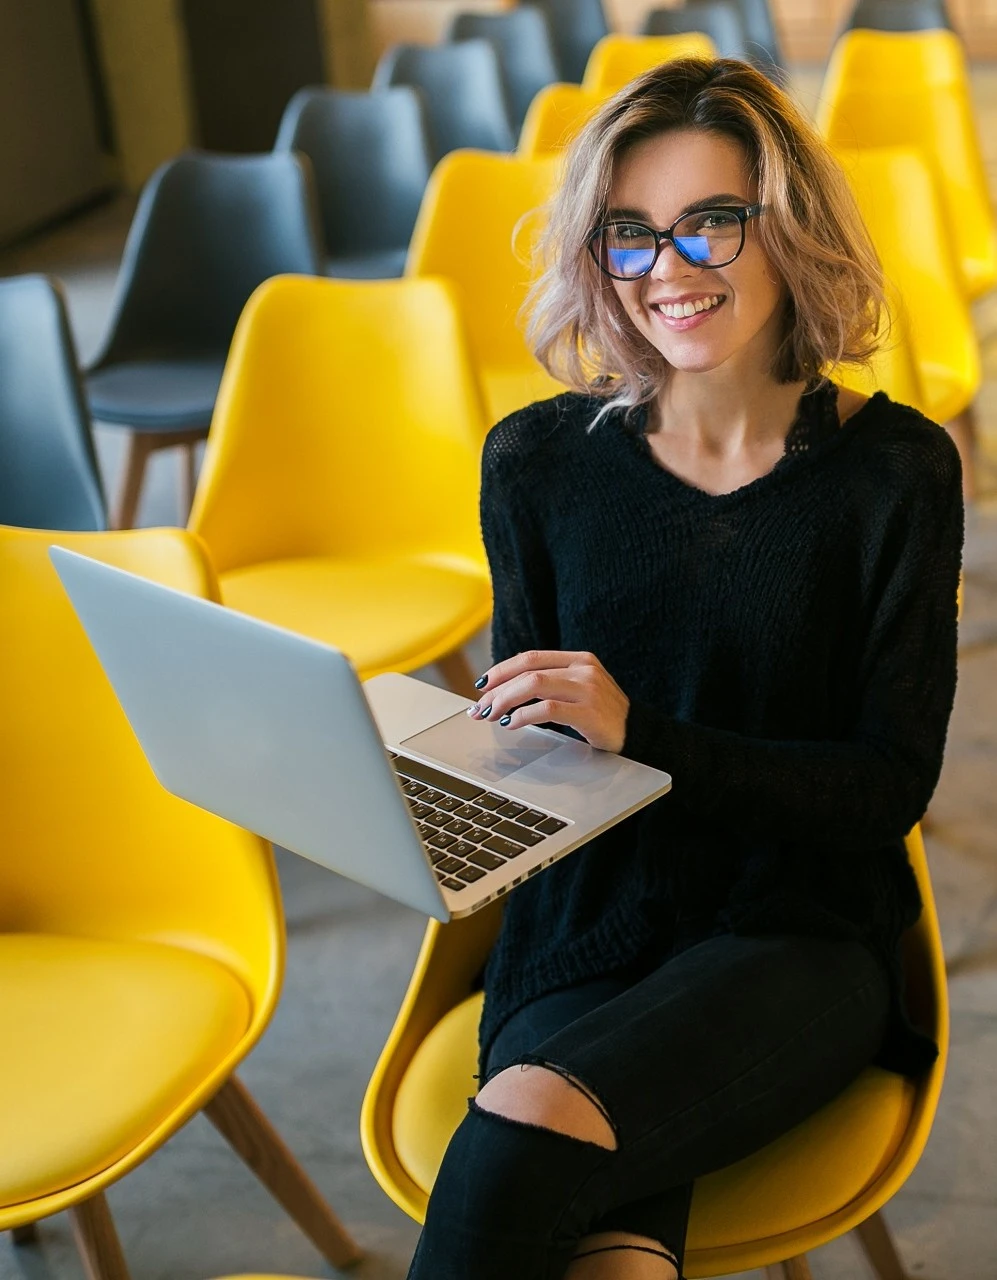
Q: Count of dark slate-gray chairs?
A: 9